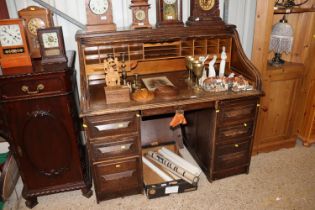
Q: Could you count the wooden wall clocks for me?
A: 7